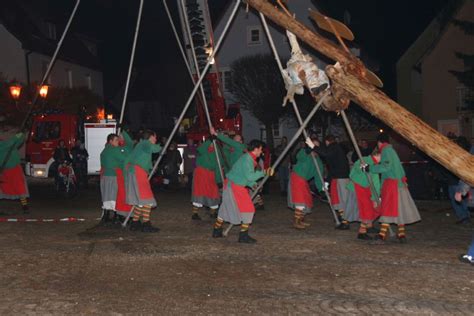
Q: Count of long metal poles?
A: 8